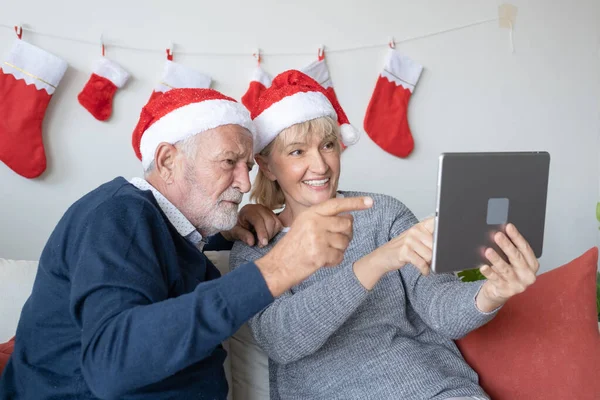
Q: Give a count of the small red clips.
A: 6